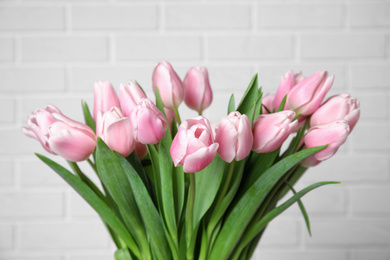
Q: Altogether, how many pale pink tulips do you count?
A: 15